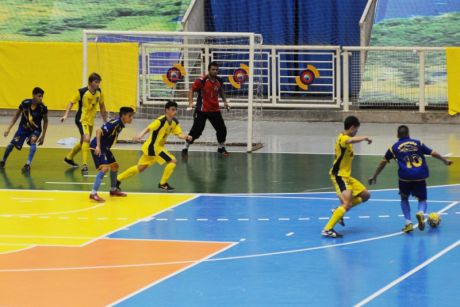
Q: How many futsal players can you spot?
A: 7